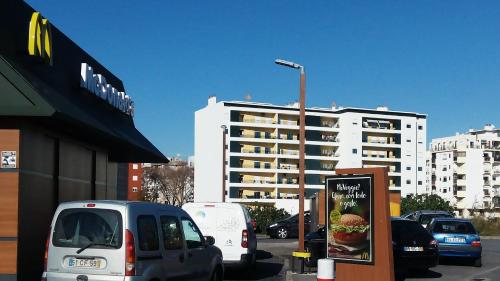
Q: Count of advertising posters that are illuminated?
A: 1